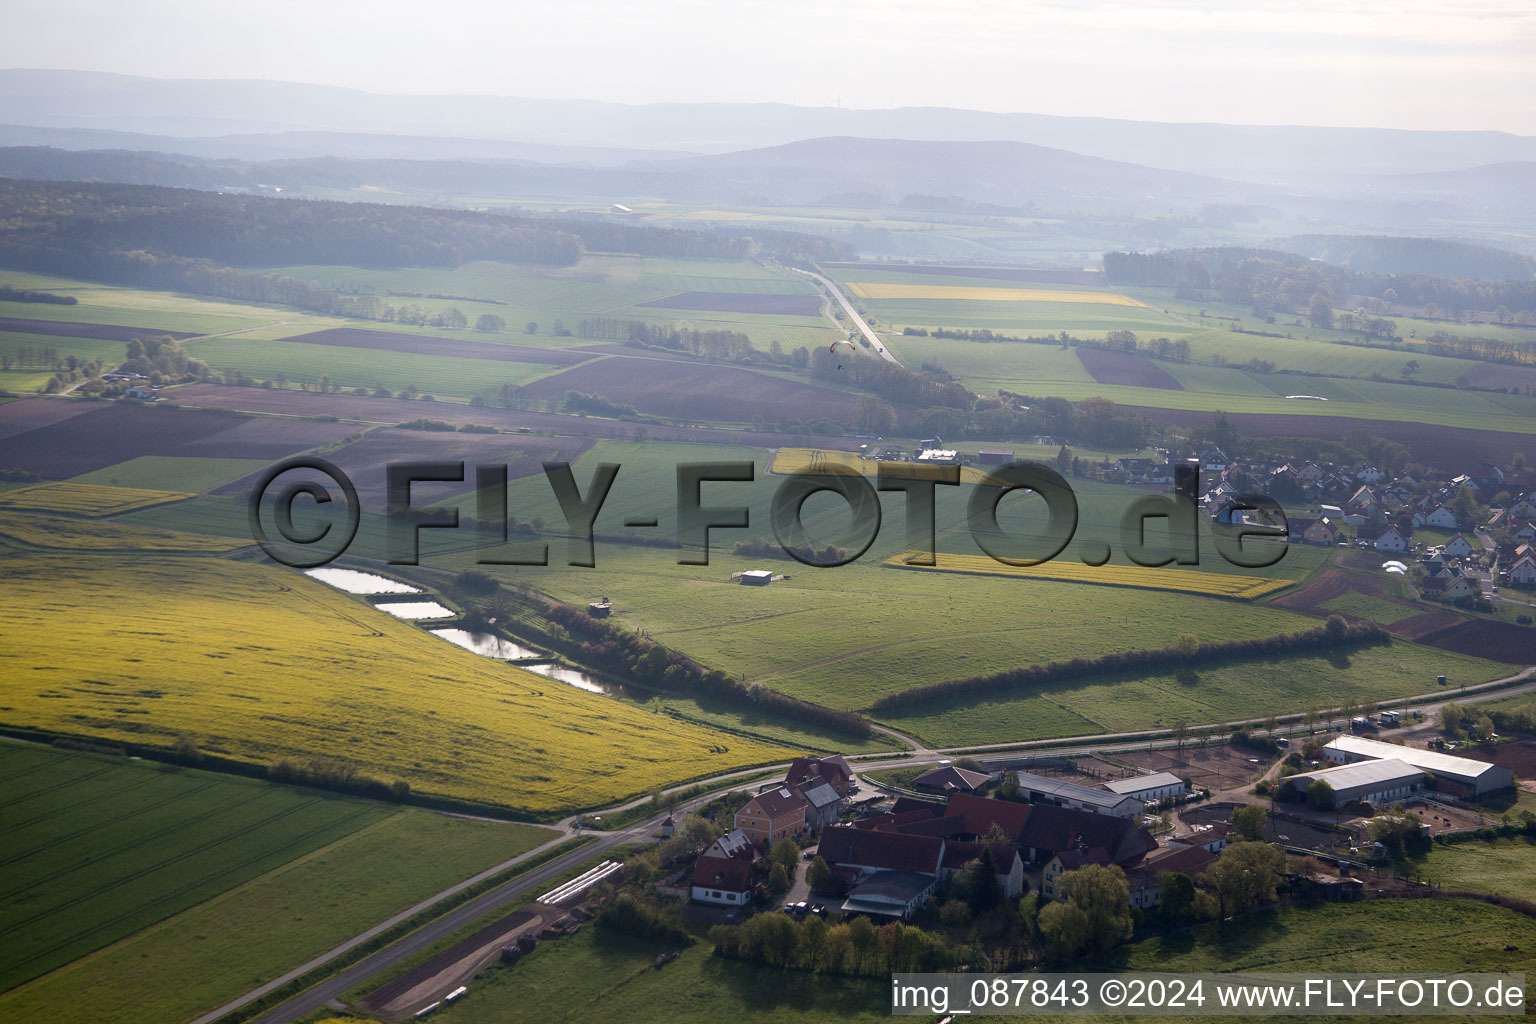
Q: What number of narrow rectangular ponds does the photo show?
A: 4